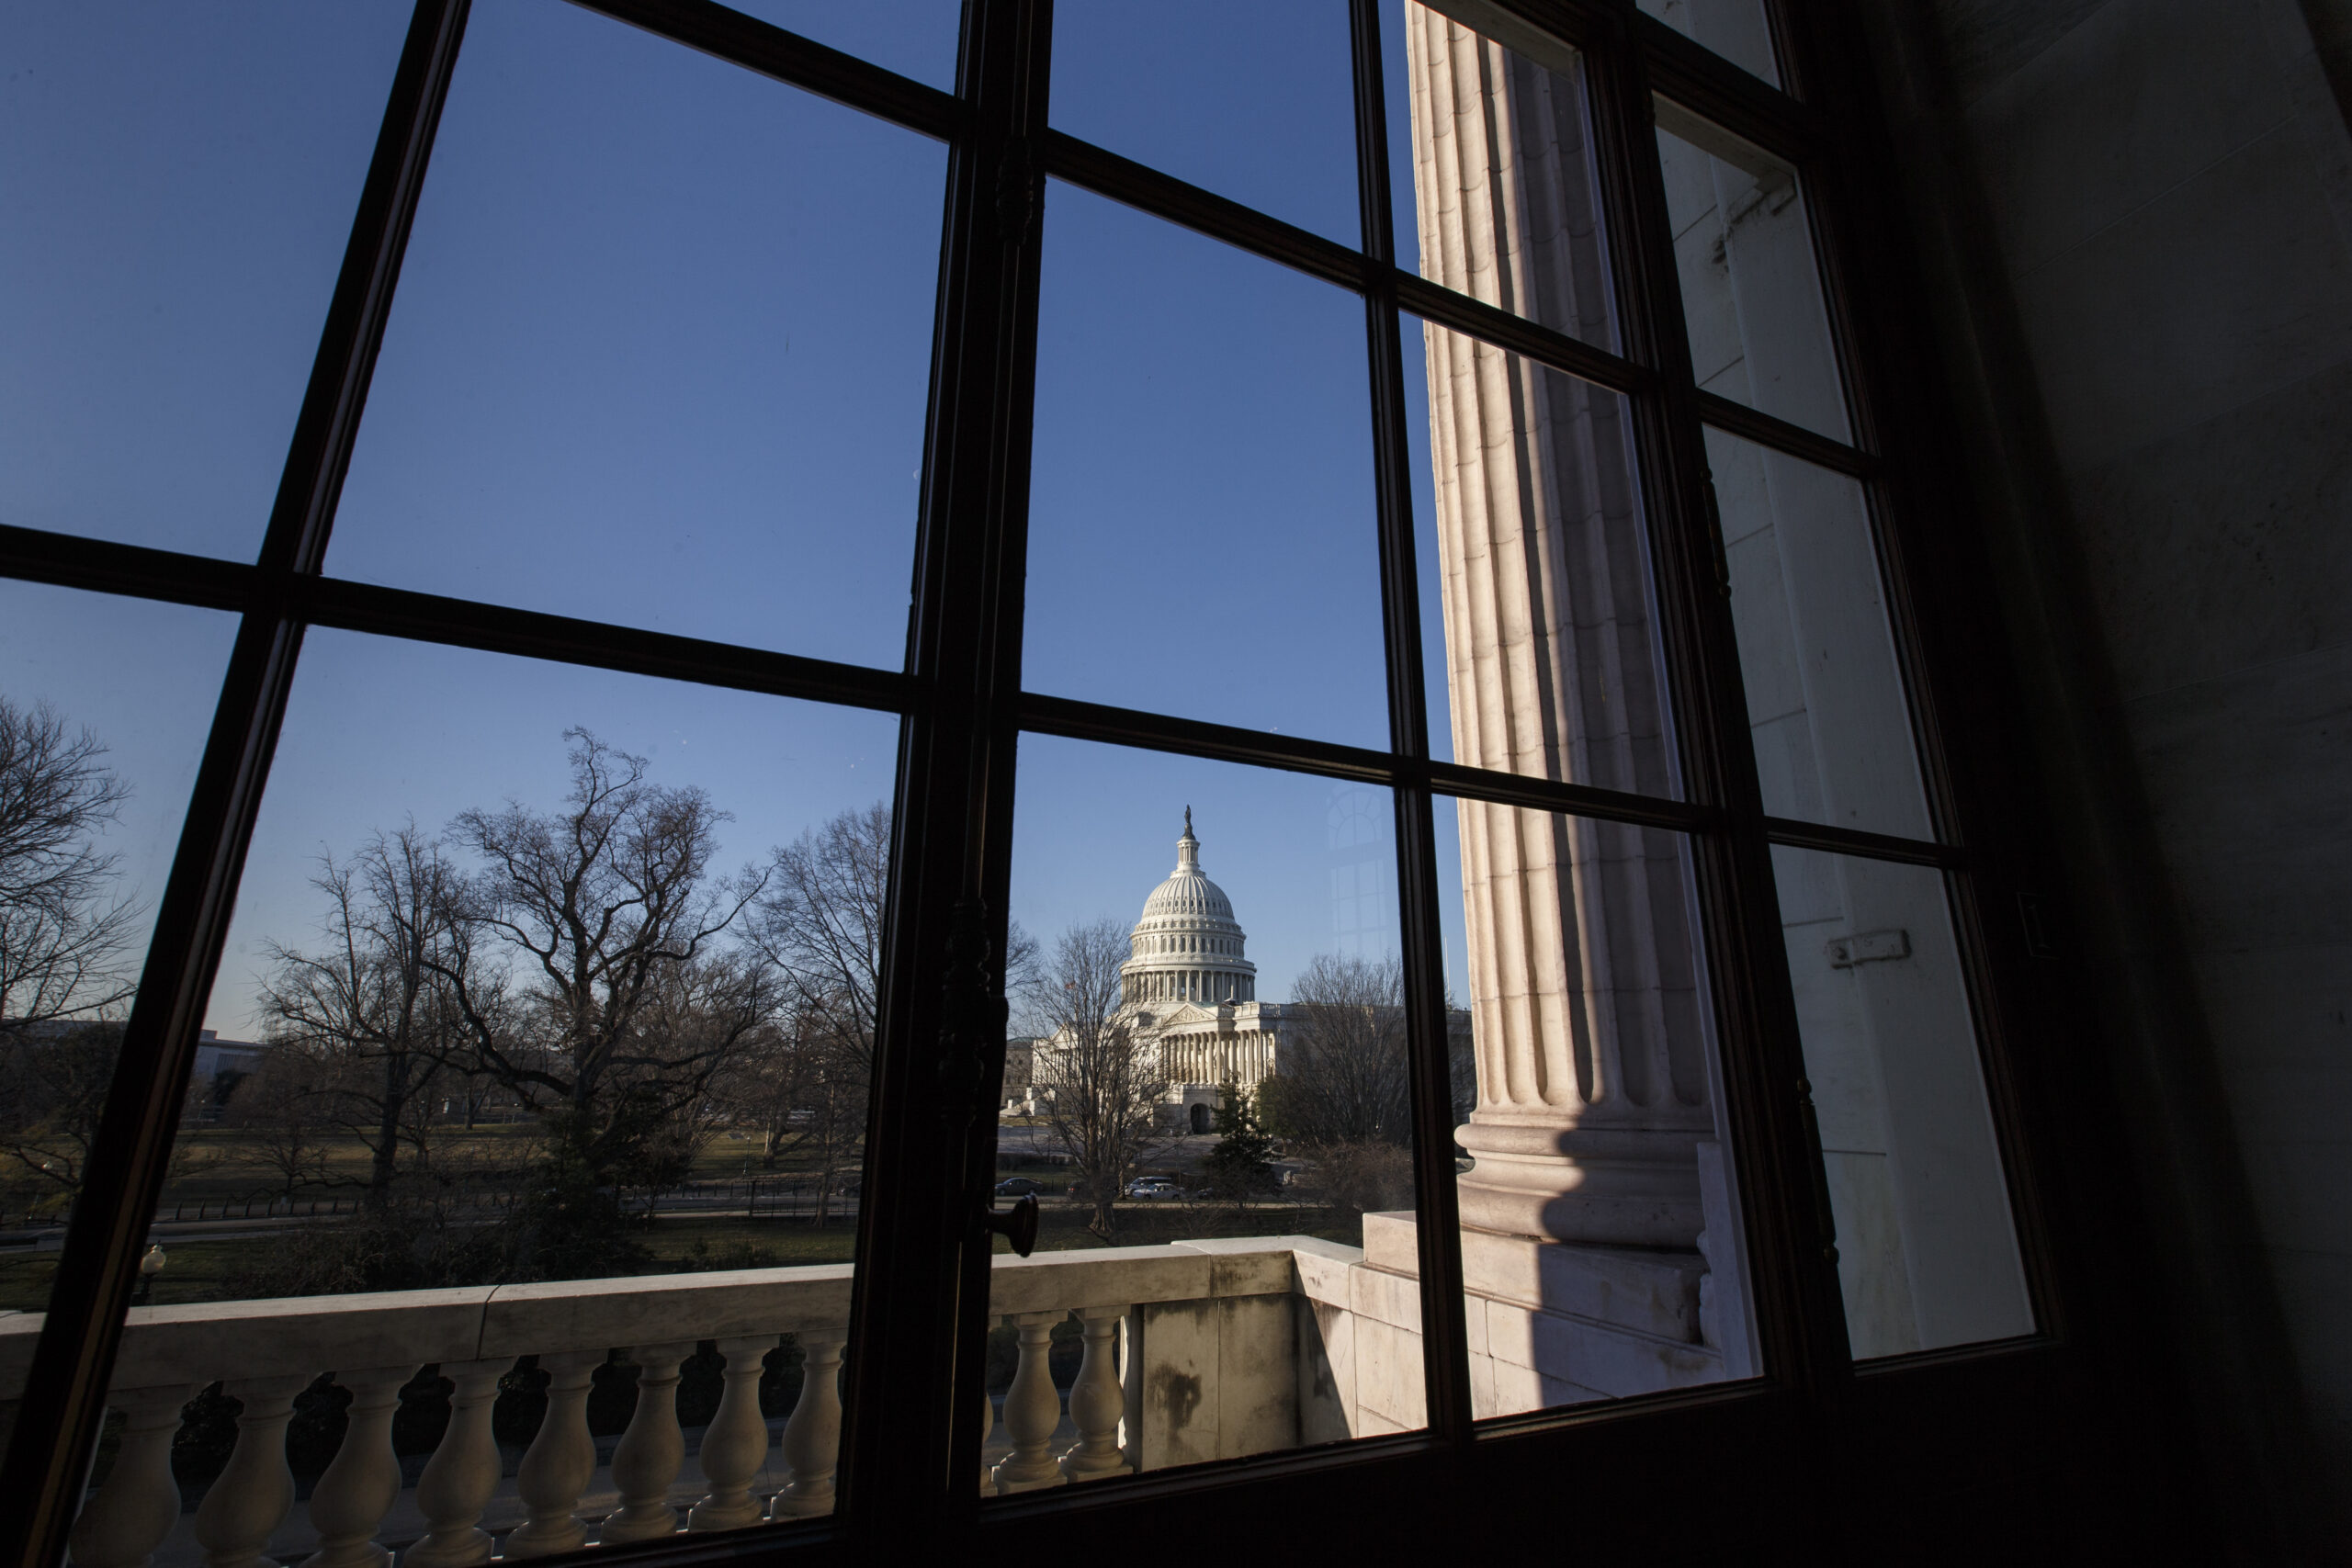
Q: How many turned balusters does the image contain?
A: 11